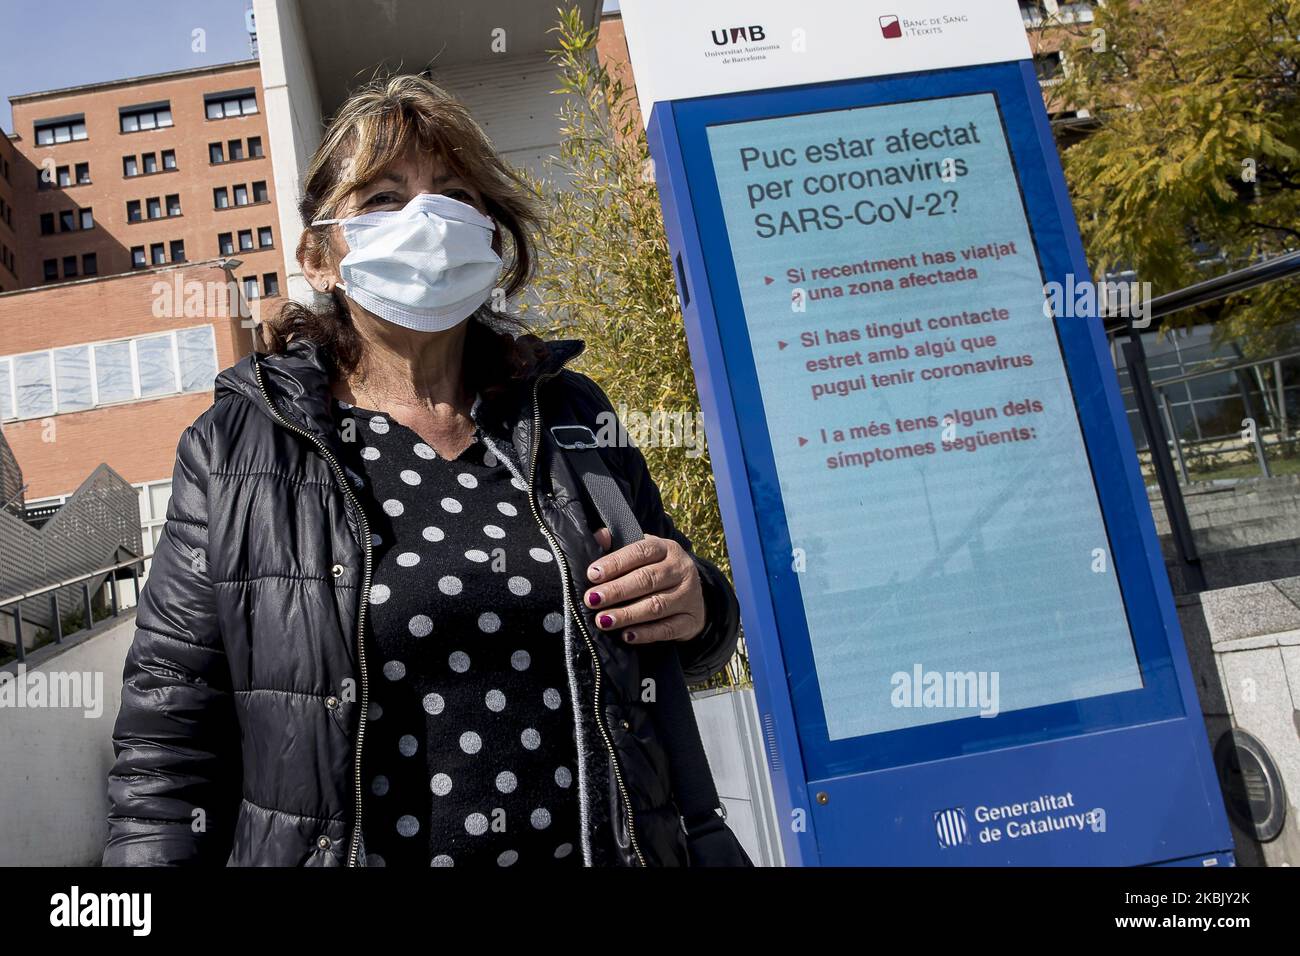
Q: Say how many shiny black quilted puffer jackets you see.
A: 1